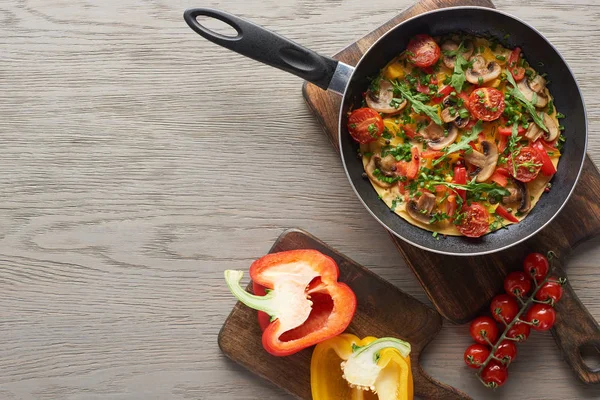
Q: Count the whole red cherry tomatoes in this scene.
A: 10